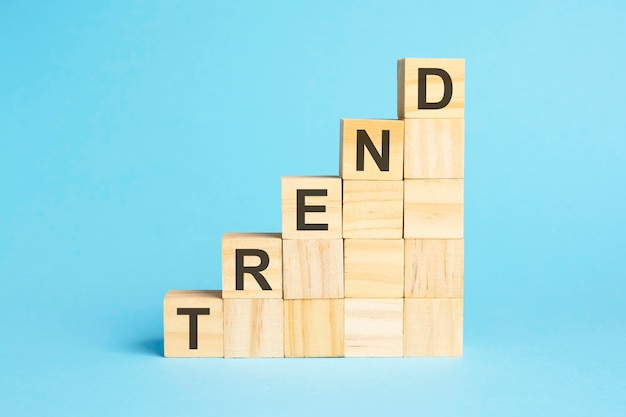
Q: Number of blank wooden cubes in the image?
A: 10